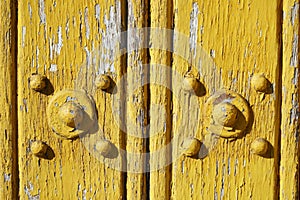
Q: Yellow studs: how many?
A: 10